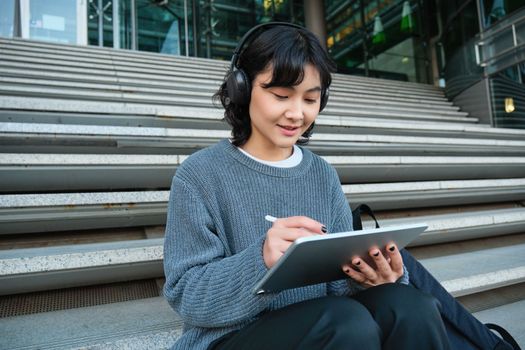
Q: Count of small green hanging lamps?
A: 2